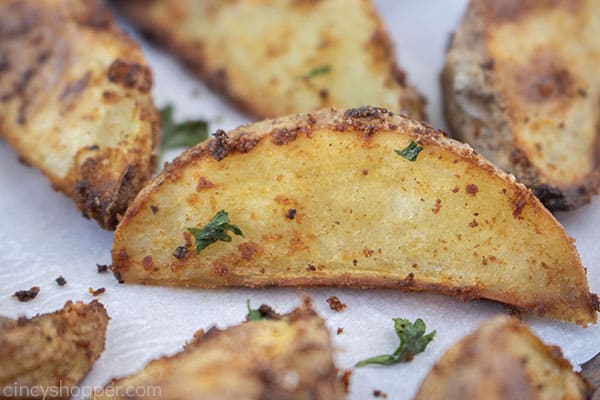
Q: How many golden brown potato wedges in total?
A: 7